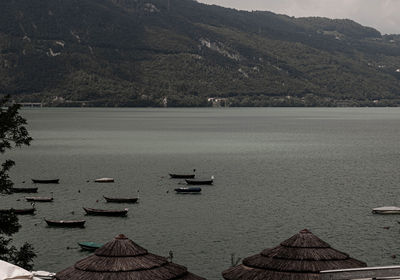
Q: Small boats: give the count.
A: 13